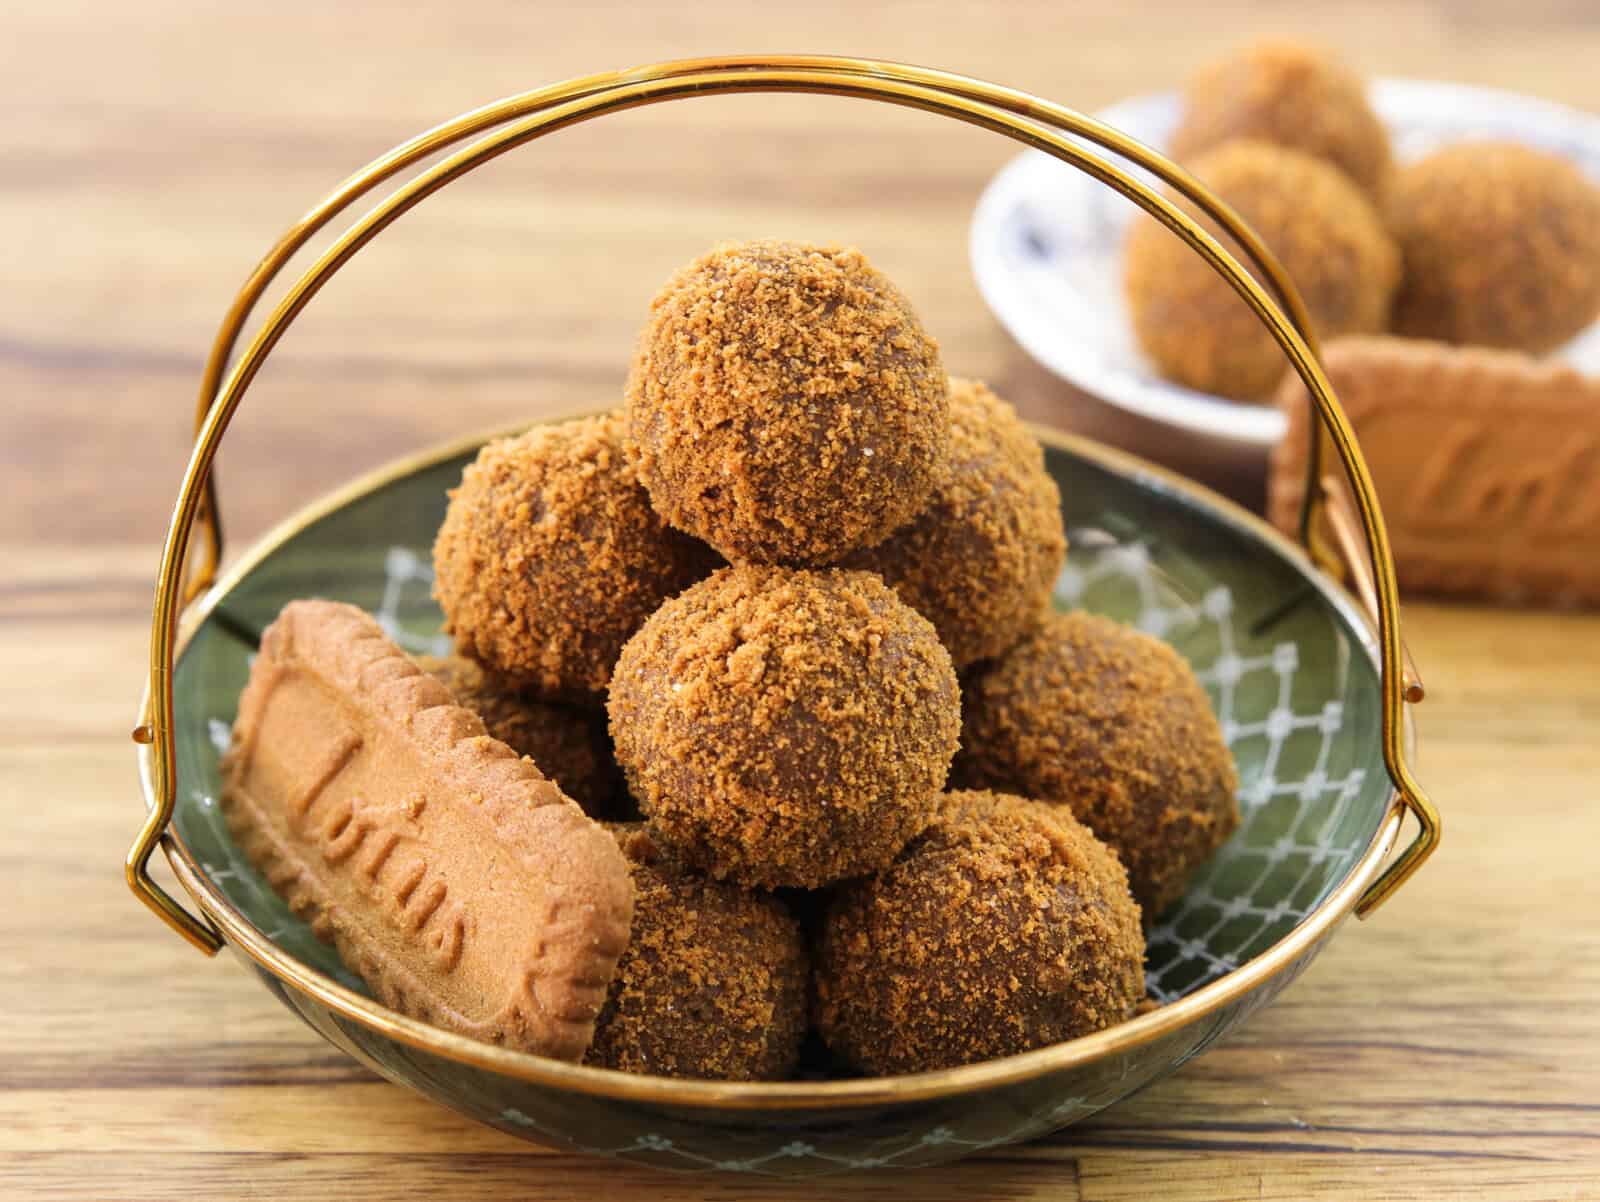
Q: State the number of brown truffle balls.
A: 11